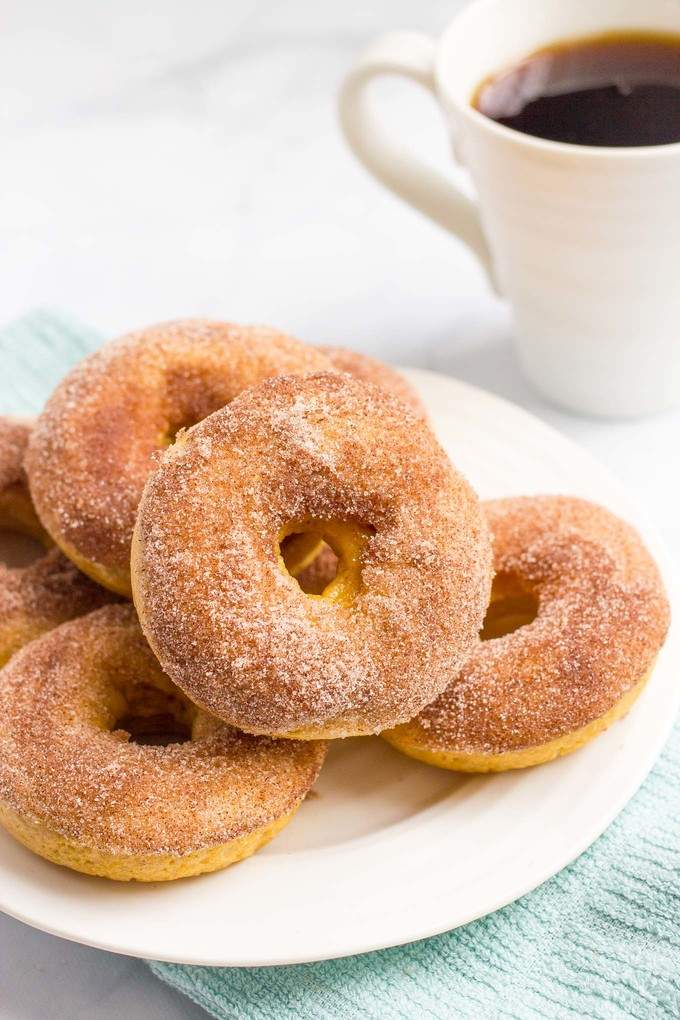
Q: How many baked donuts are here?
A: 6